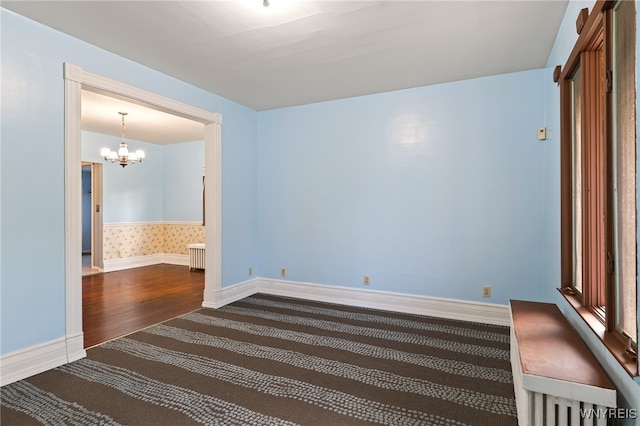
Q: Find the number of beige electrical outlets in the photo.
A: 4